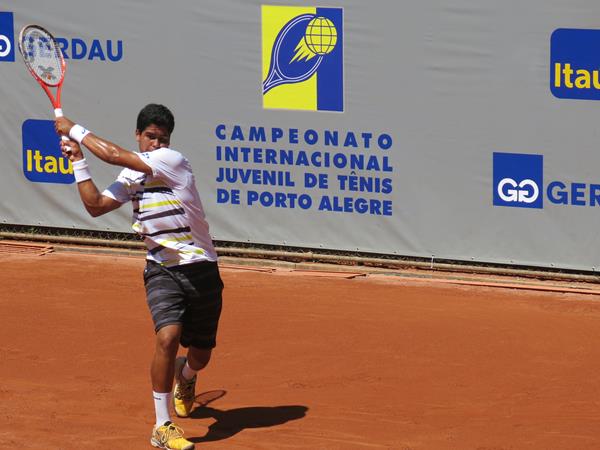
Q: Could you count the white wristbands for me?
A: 2